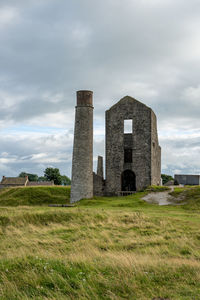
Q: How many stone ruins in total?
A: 2